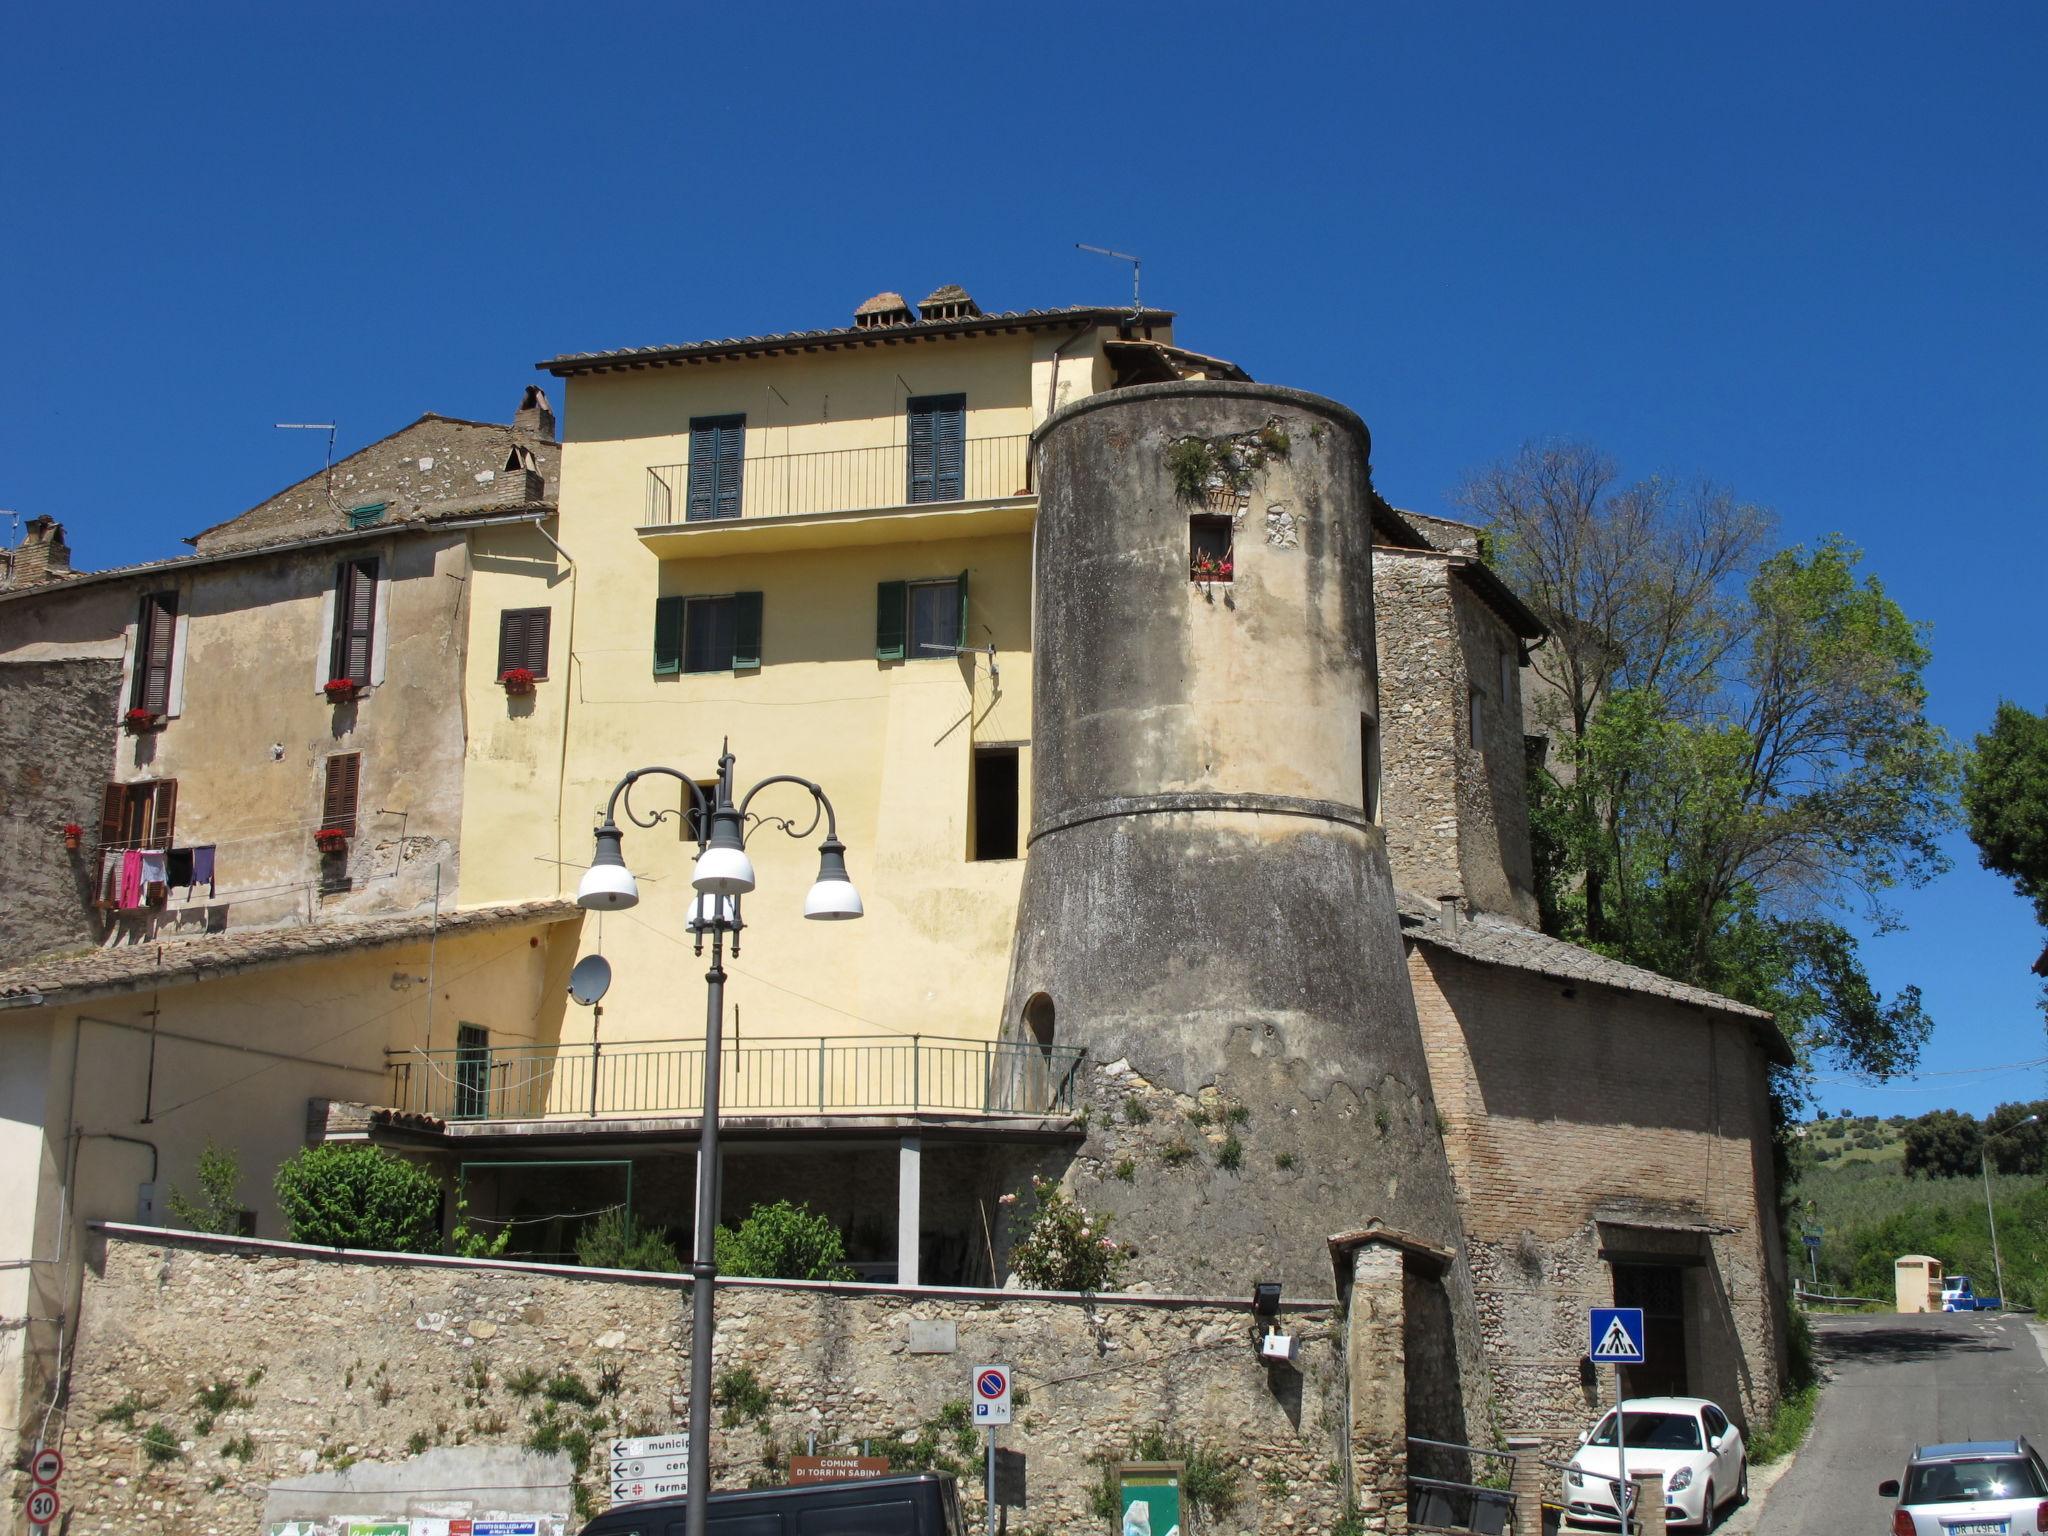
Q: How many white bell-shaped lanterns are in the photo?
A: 4